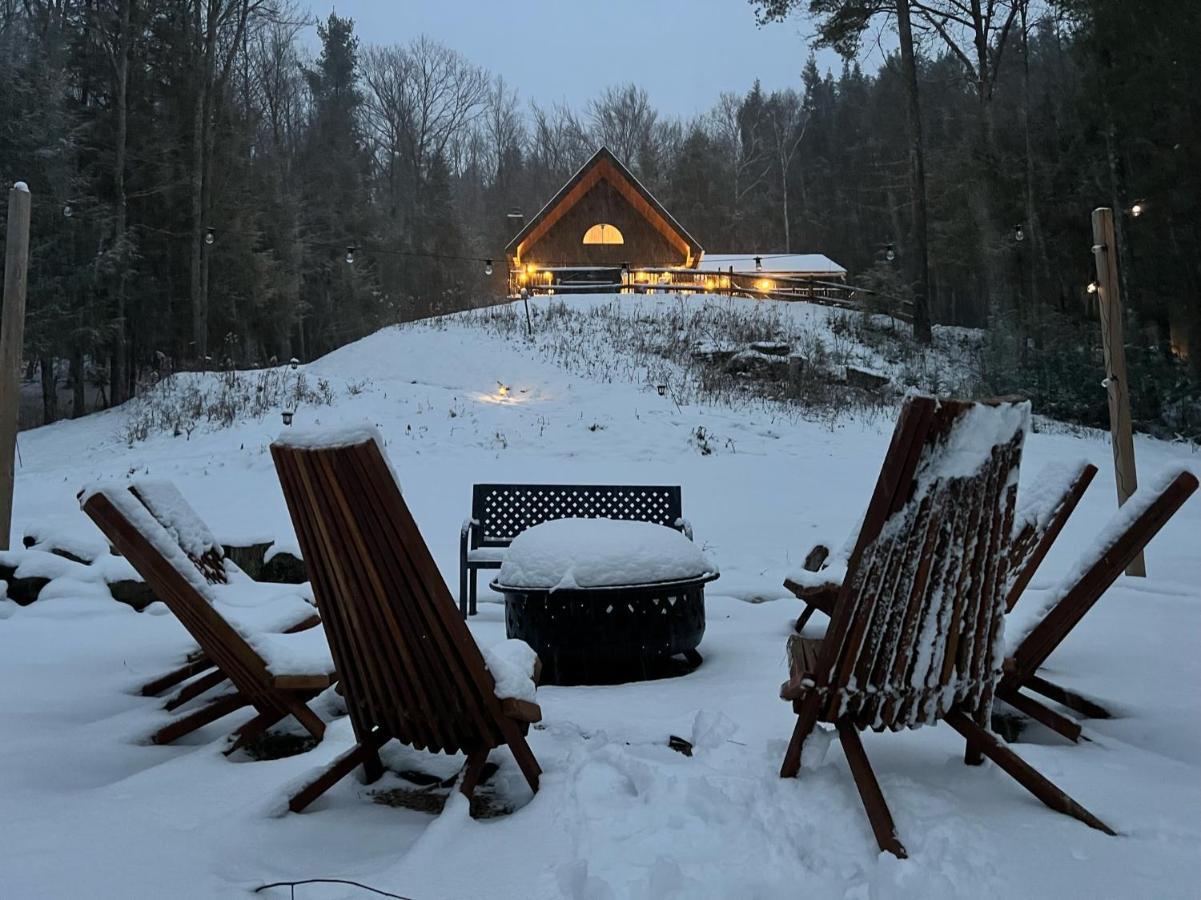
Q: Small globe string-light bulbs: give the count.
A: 12